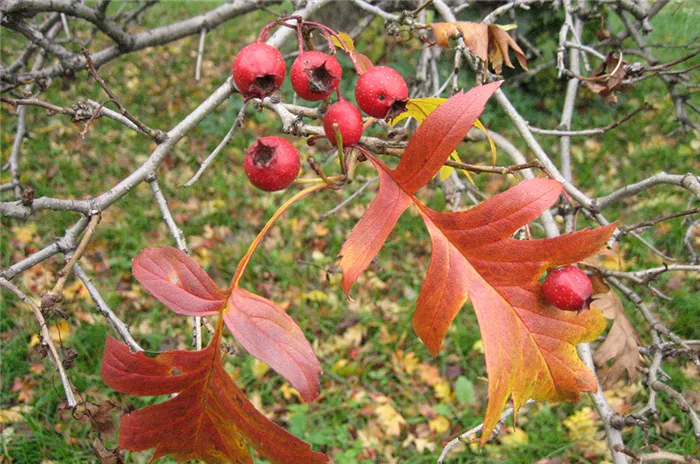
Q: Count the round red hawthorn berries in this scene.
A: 6